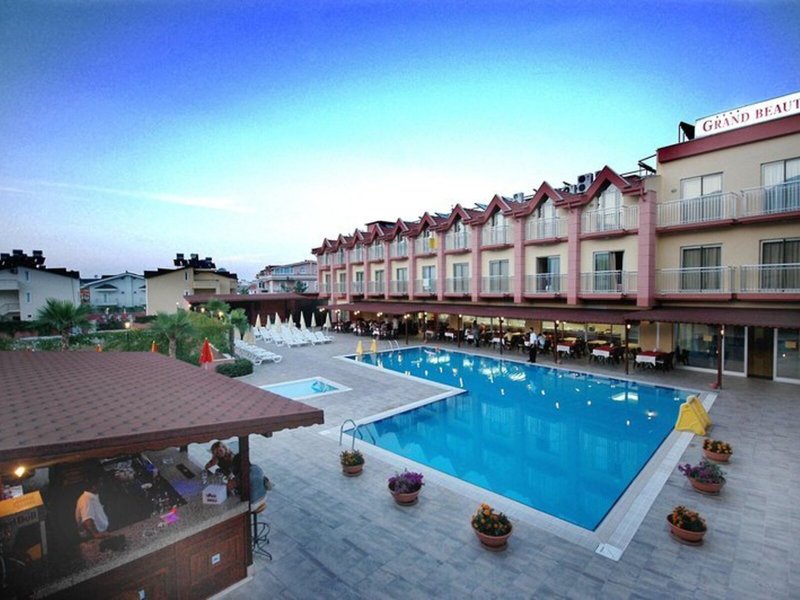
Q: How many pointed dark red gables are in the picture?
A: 10